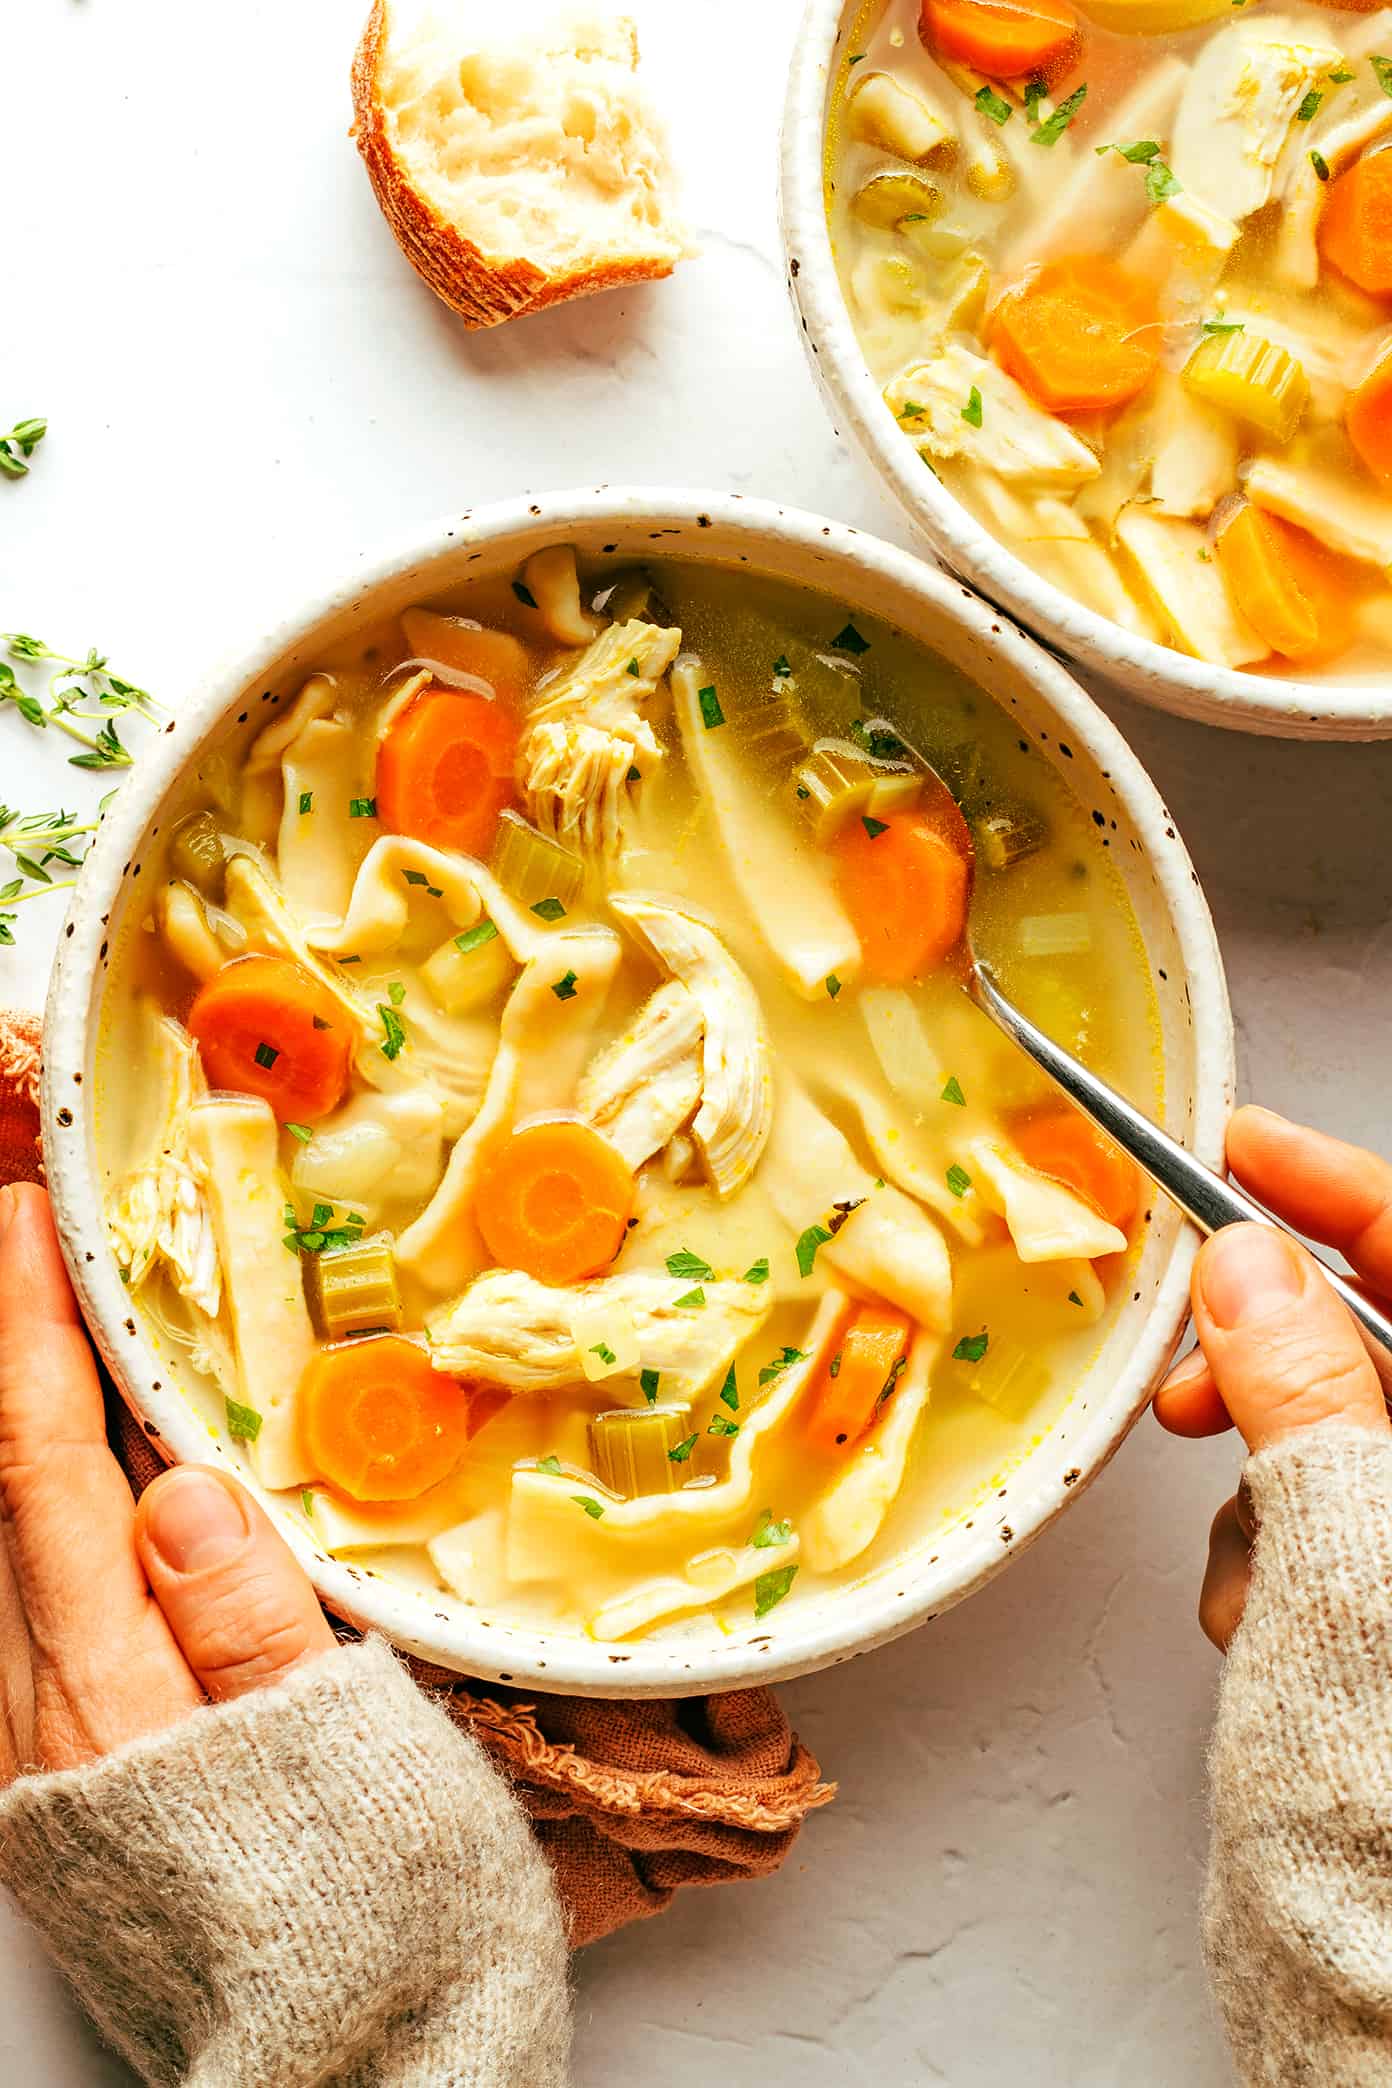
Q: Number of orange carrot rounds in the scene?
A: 12